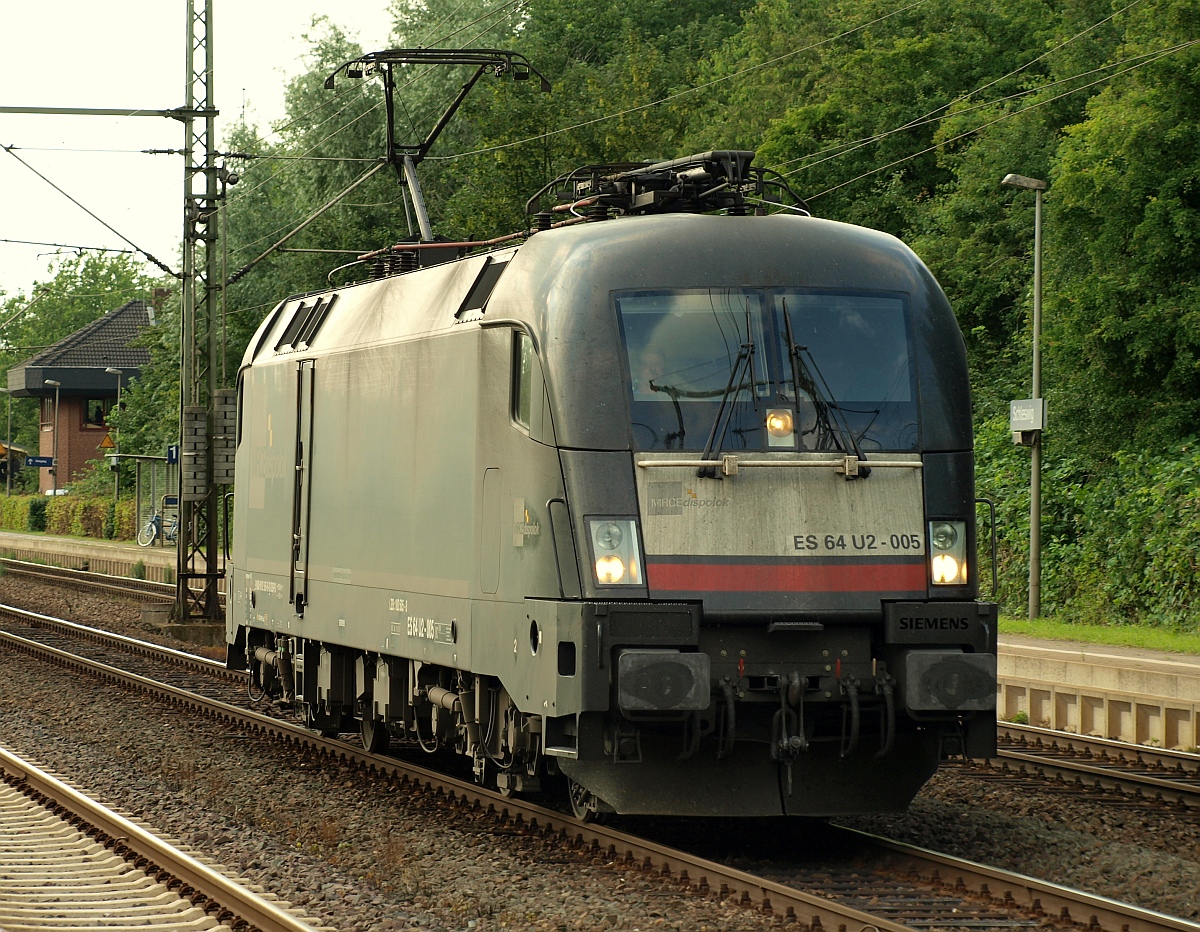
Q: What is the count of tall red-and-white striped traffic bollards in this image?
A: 0